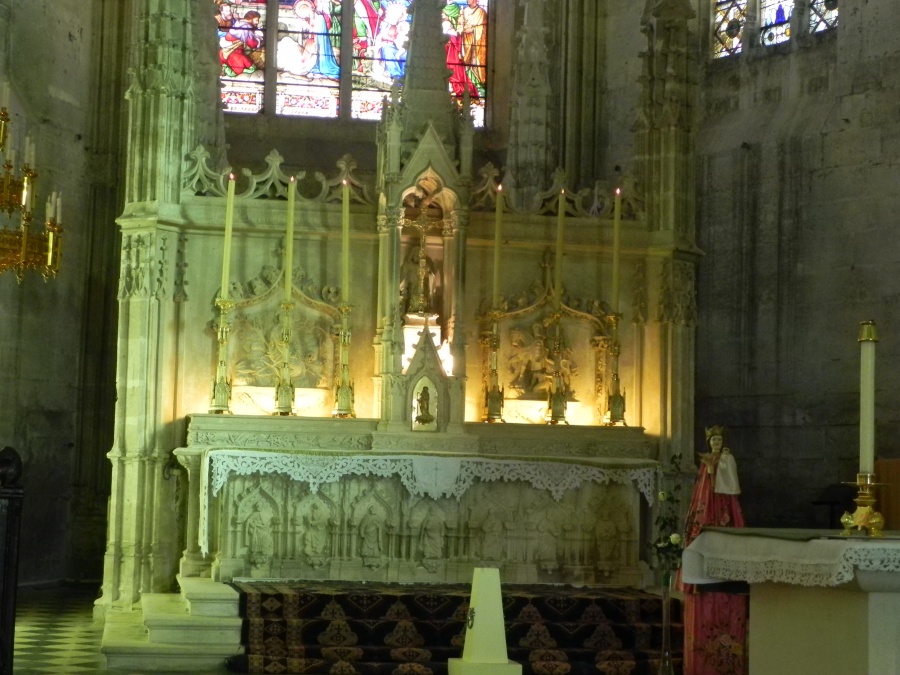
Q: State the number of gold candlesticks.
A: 7